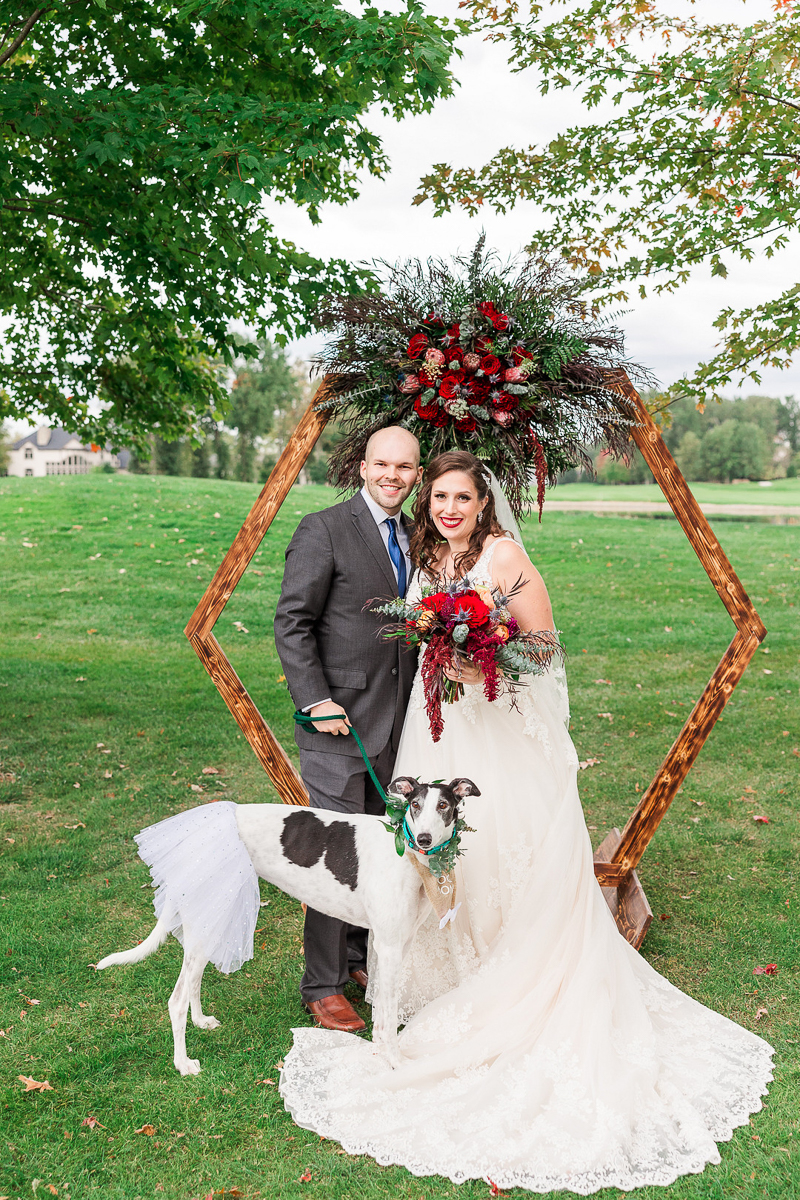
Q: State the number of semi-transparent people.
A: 0